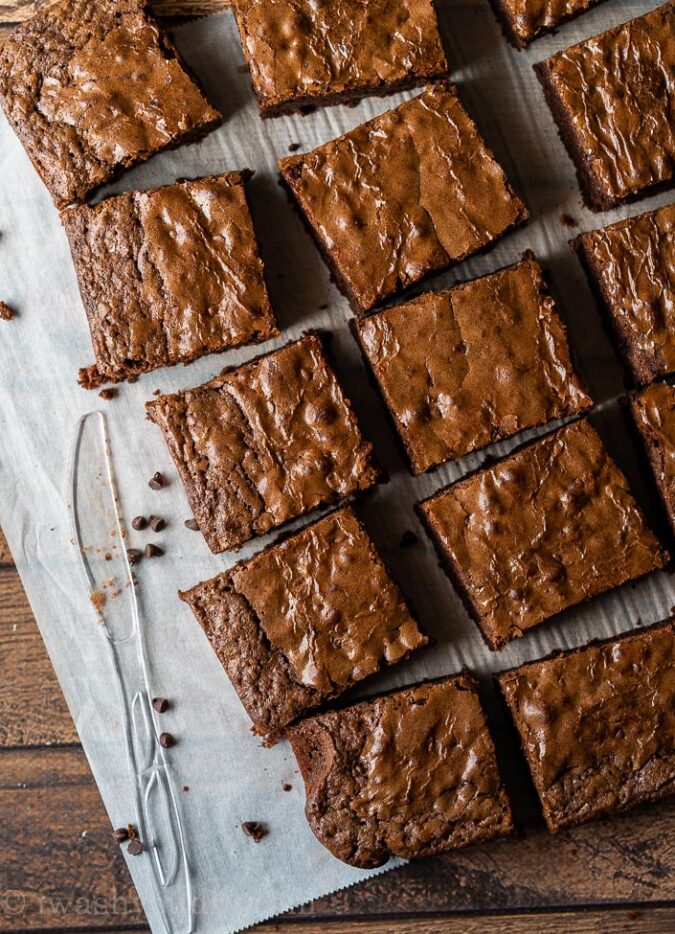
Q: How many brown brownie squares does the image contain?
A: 14